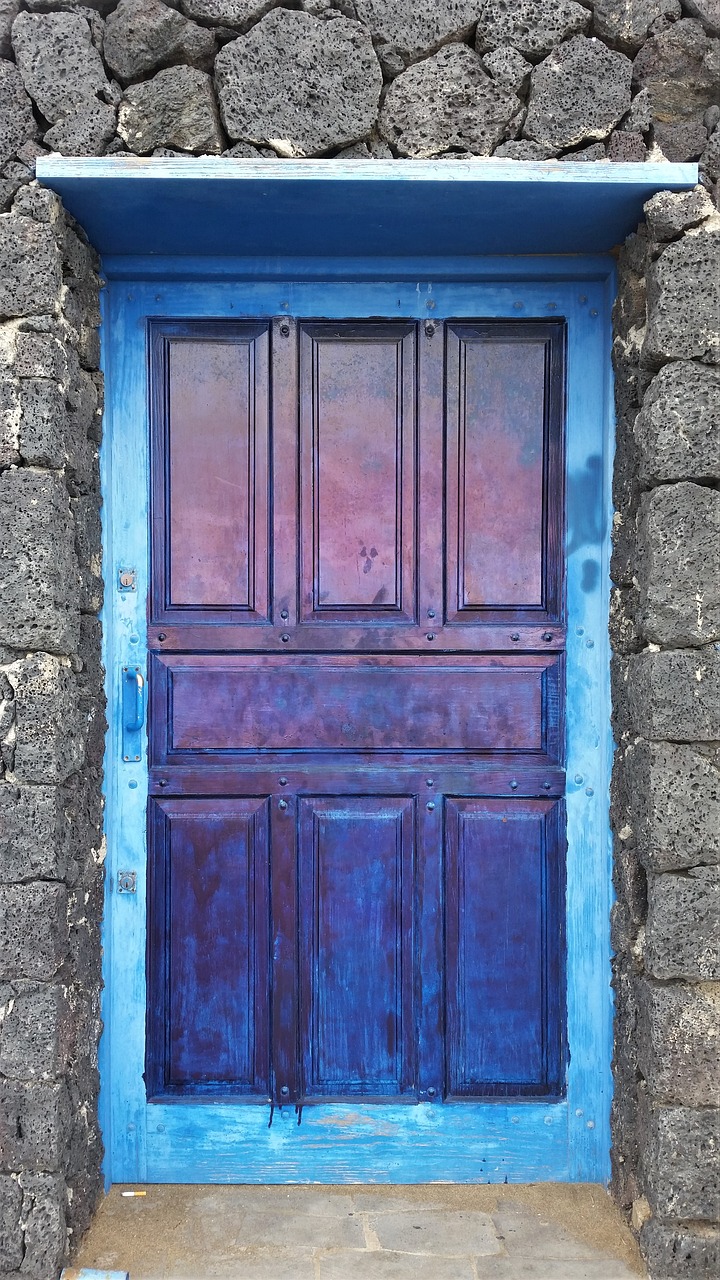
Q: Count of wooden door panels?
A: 7